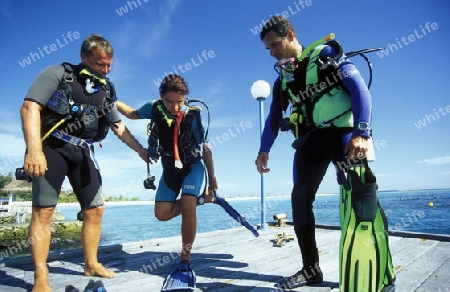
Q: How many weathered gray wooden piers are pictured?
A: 1